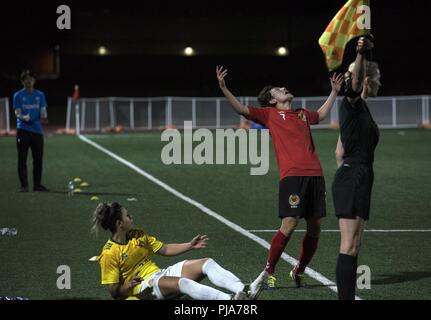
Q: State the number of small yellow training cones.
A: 4